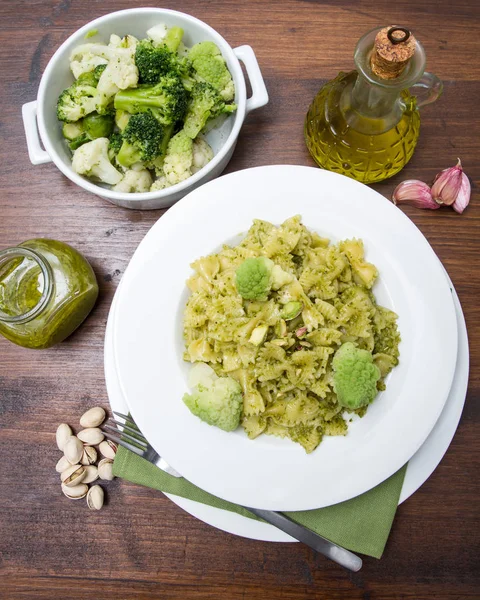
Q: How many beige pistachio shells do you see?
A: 12